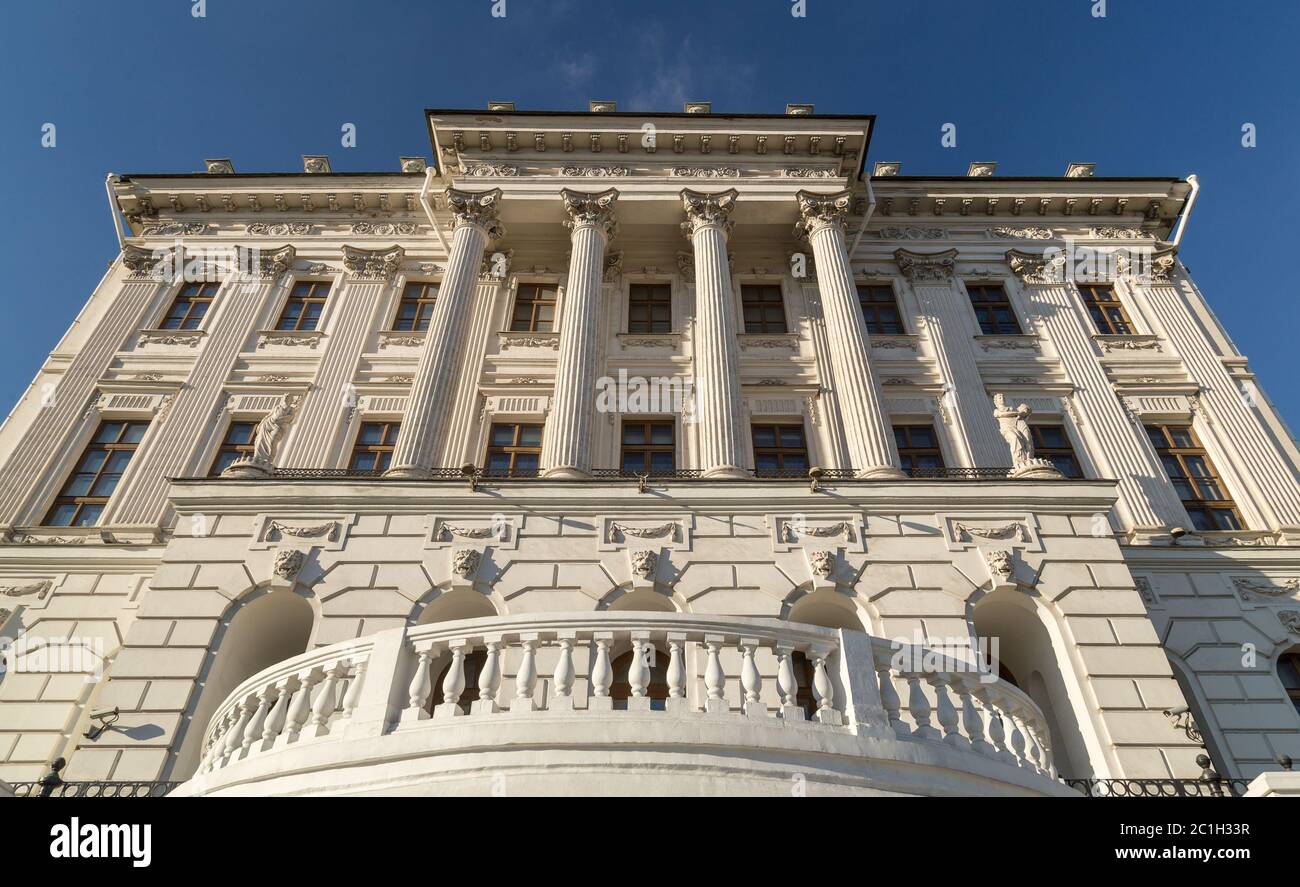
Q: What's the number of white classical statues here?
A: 2